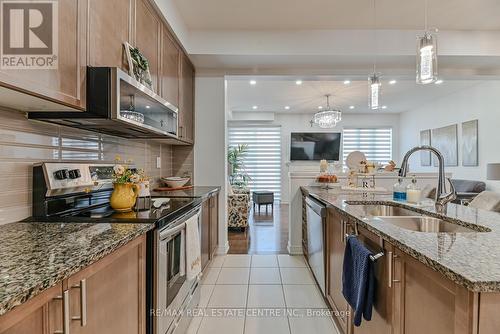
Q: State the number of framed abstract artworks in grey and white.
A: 3